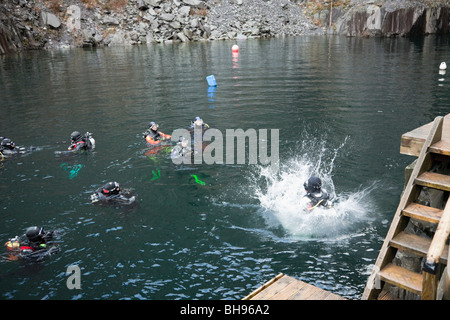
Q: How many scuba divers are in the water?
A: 8